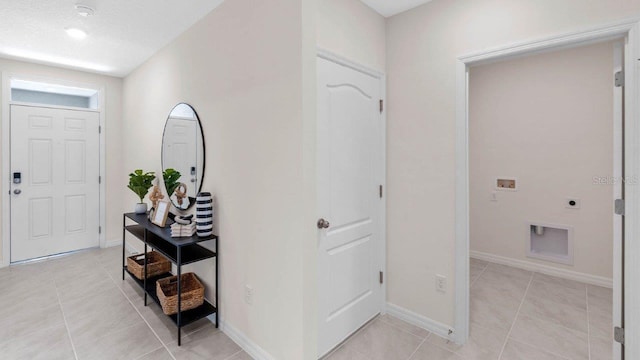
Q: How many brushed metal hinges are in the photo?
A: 9